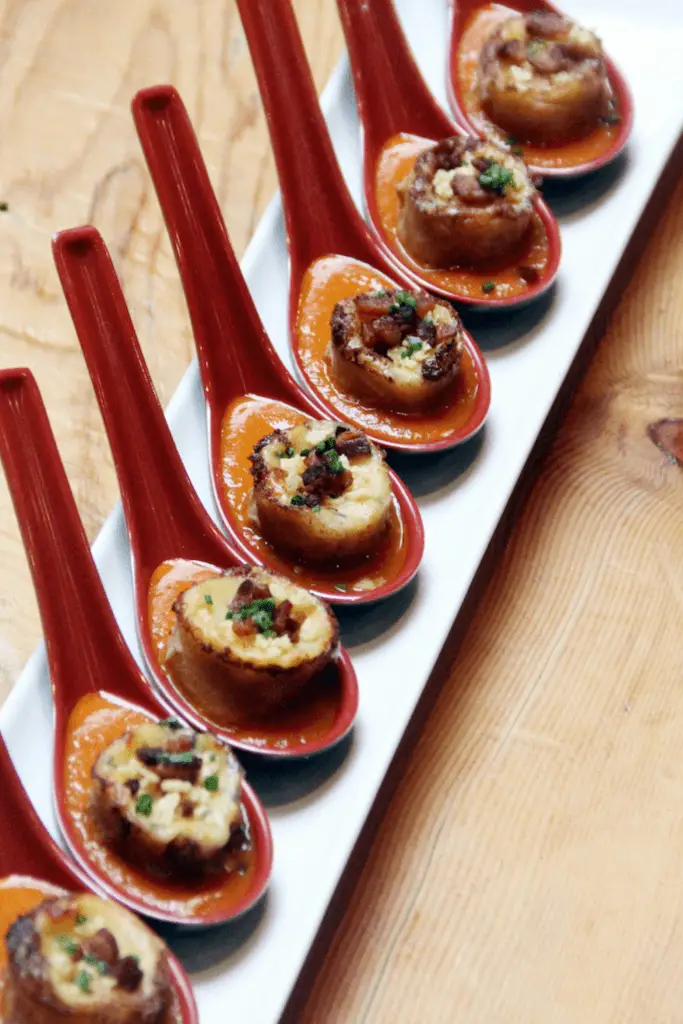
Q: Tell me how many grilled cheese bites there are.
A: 7